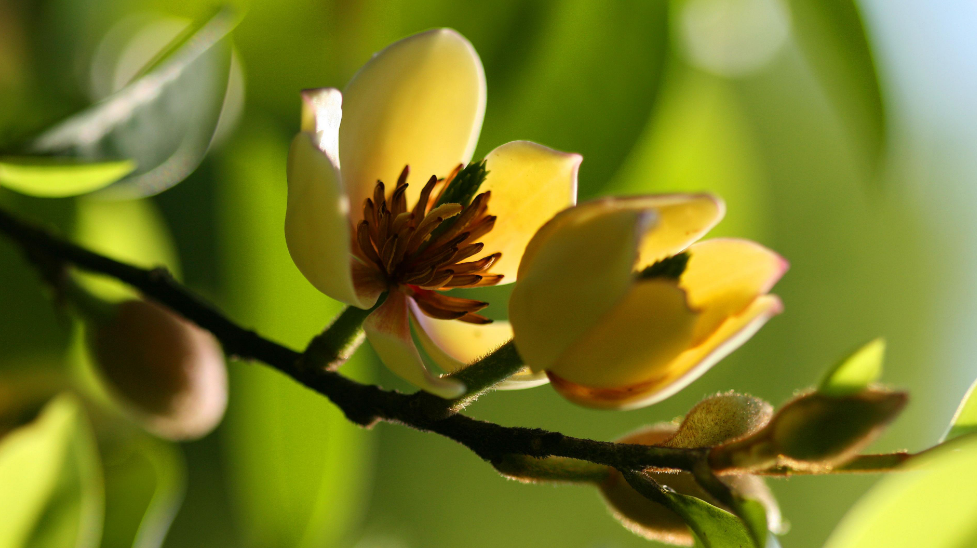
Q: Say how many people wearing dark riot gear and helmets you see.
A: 0